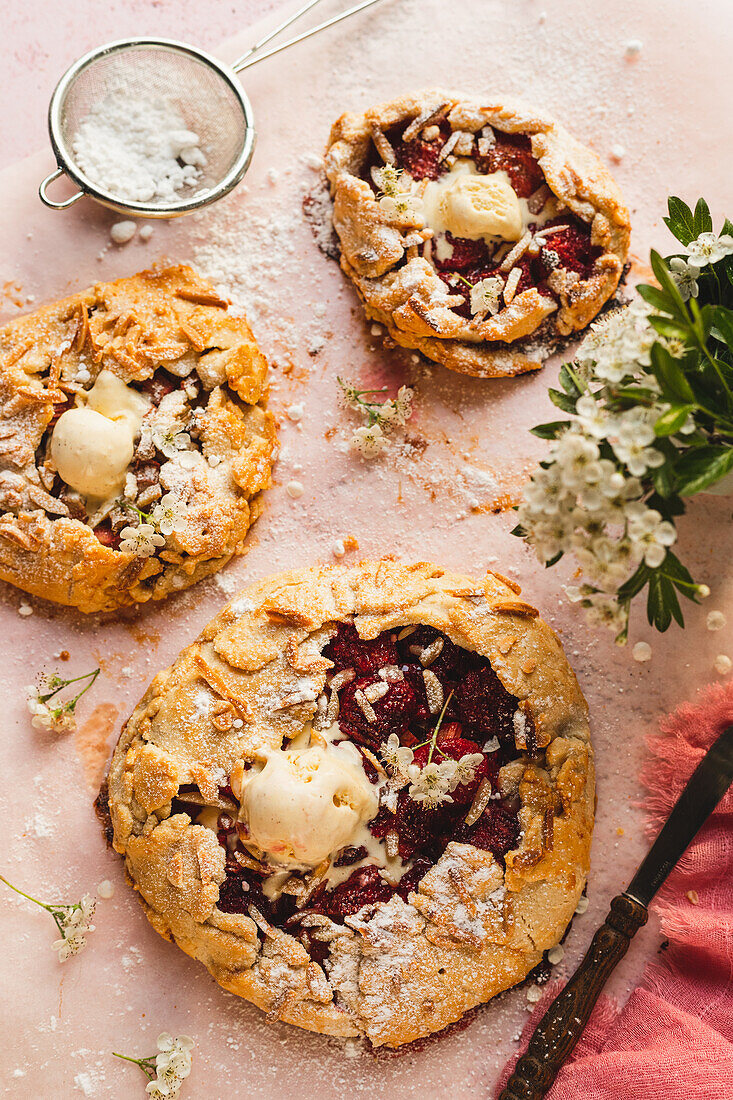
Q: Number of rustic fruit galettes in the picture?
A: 3